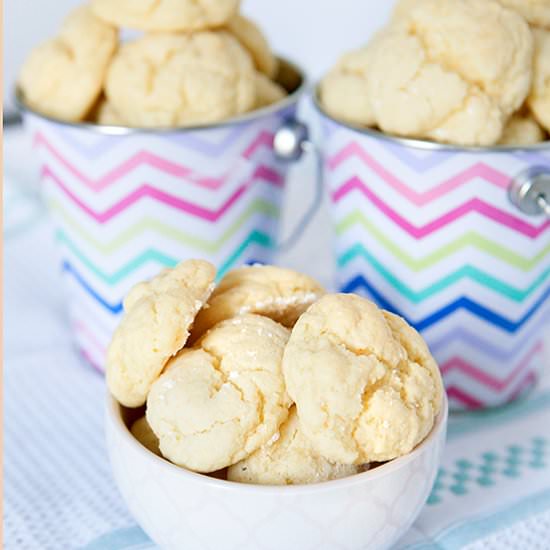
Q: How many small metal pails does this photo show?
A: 2